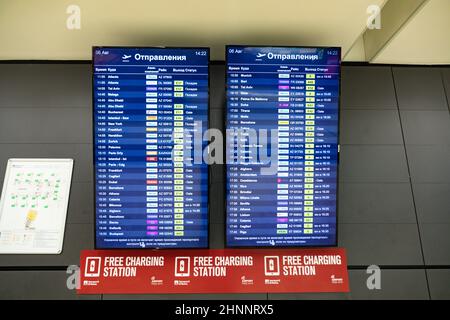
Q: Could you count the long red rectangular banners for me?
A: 1